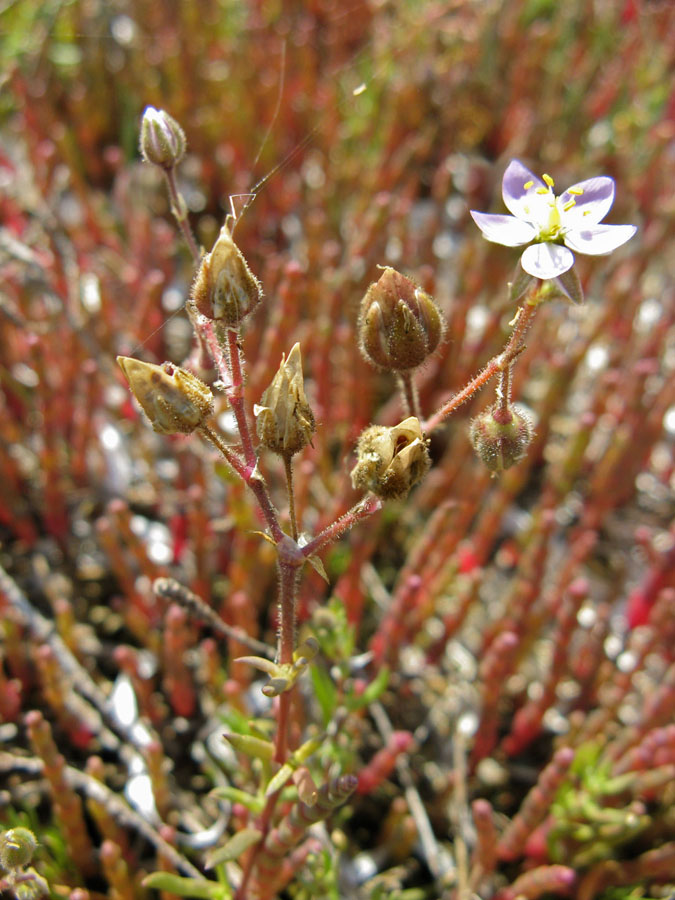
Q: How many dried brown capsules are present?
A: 5